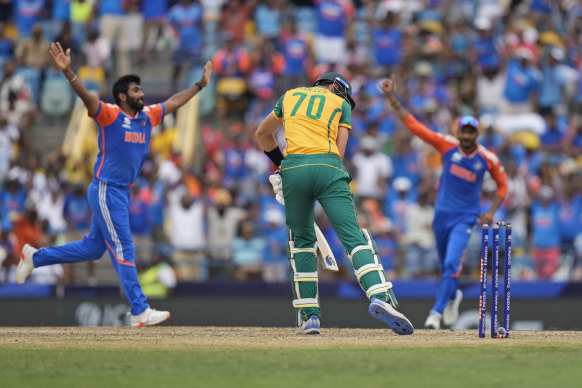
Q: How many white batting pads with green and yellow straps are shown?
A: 2